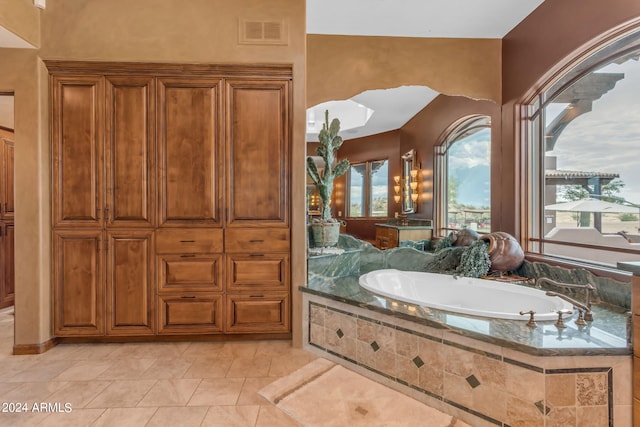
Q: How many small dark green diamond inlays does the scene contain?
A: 5